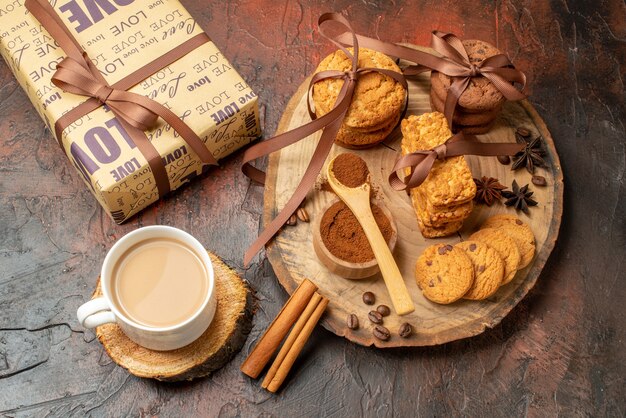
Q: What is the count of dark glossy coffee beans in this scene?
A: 11